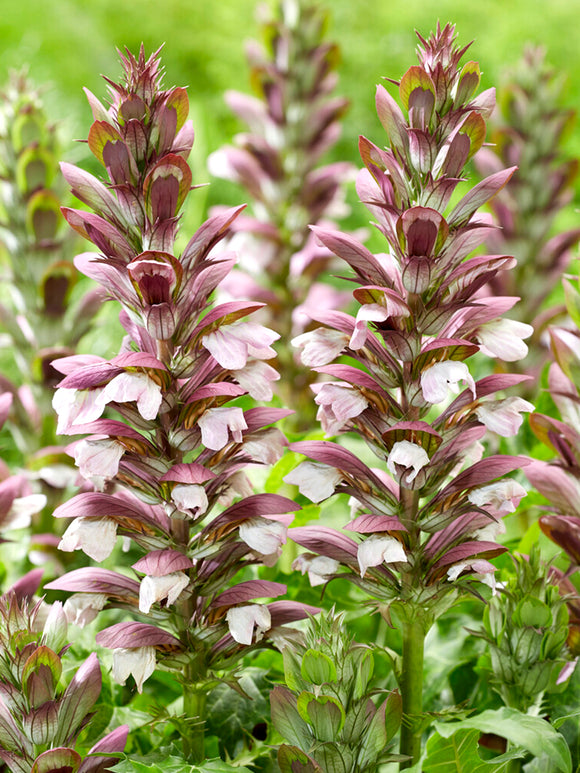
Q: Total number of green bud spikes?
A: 2